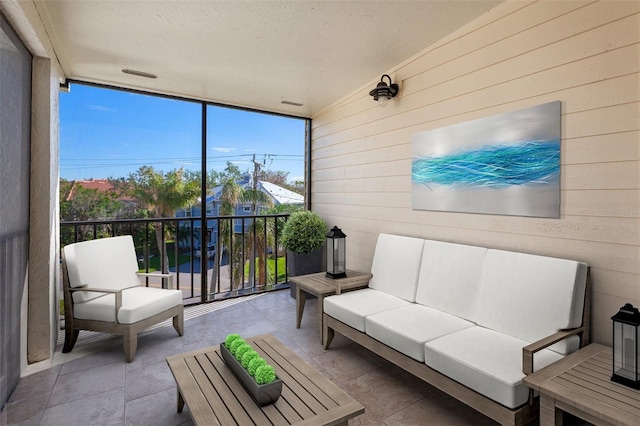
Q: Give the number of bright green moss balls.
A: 6